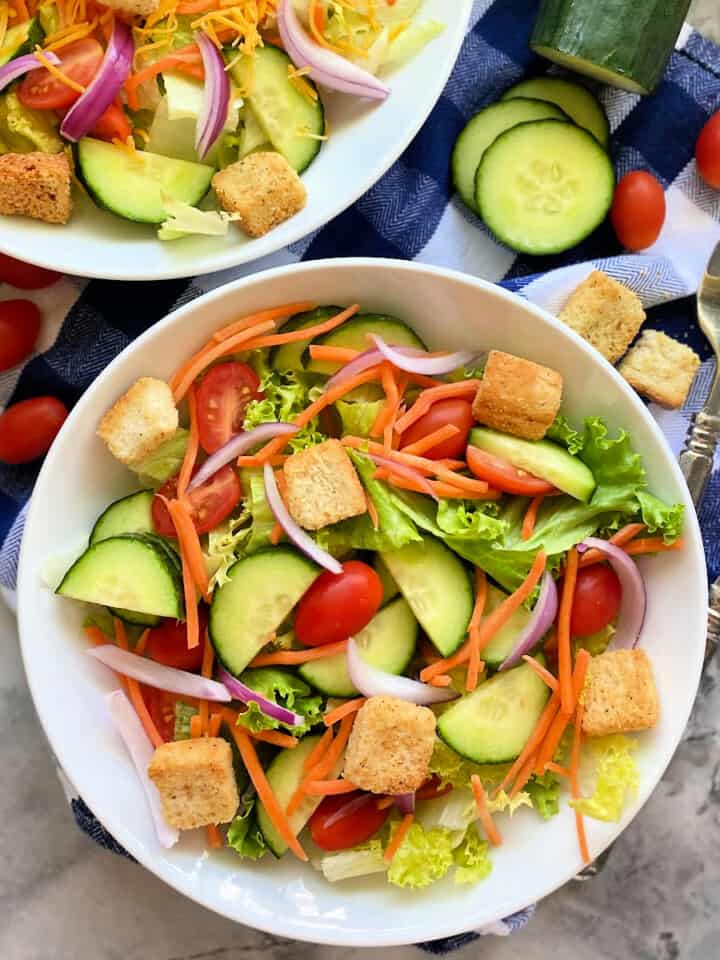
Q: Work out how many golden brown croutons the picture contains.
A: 11